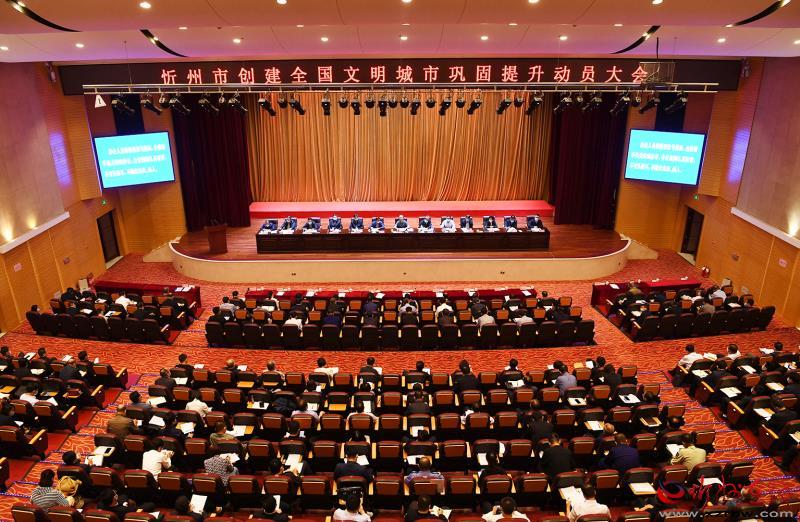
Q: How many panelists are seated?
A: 13